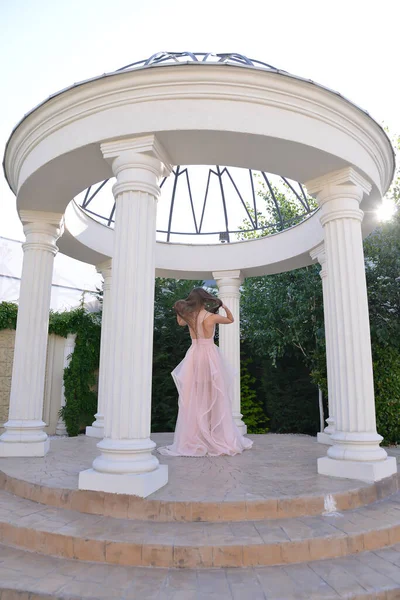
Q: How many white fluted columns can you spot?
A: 6